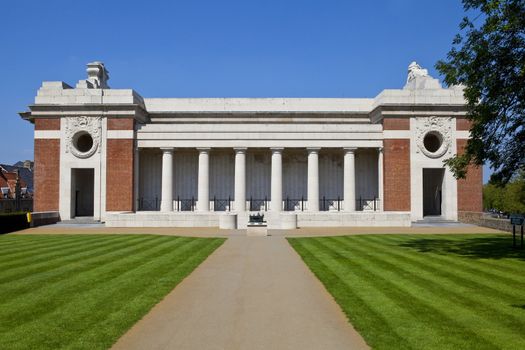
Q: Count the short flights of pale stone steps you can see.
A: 2